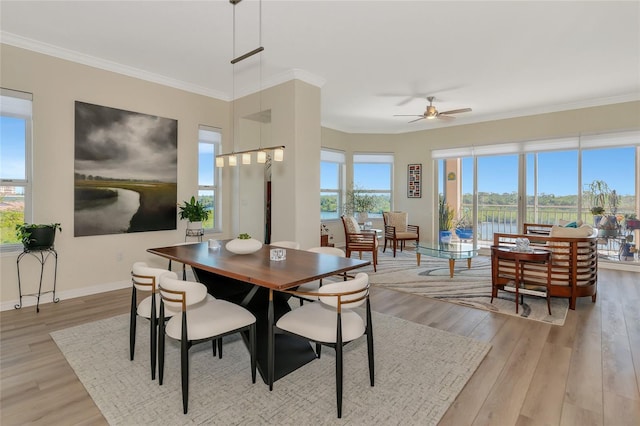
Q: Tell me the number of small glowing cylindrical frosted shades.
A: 5